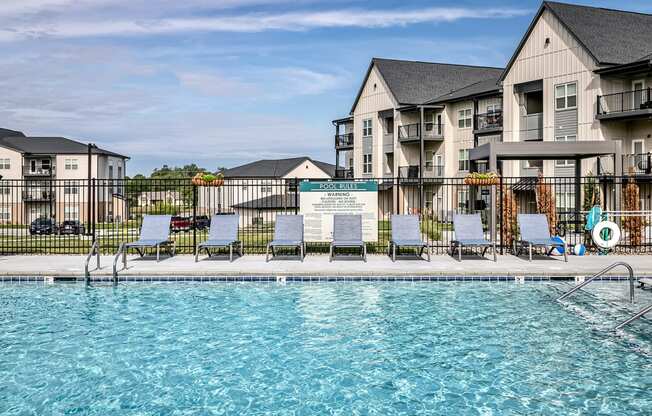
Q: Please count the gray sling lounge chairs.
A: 7